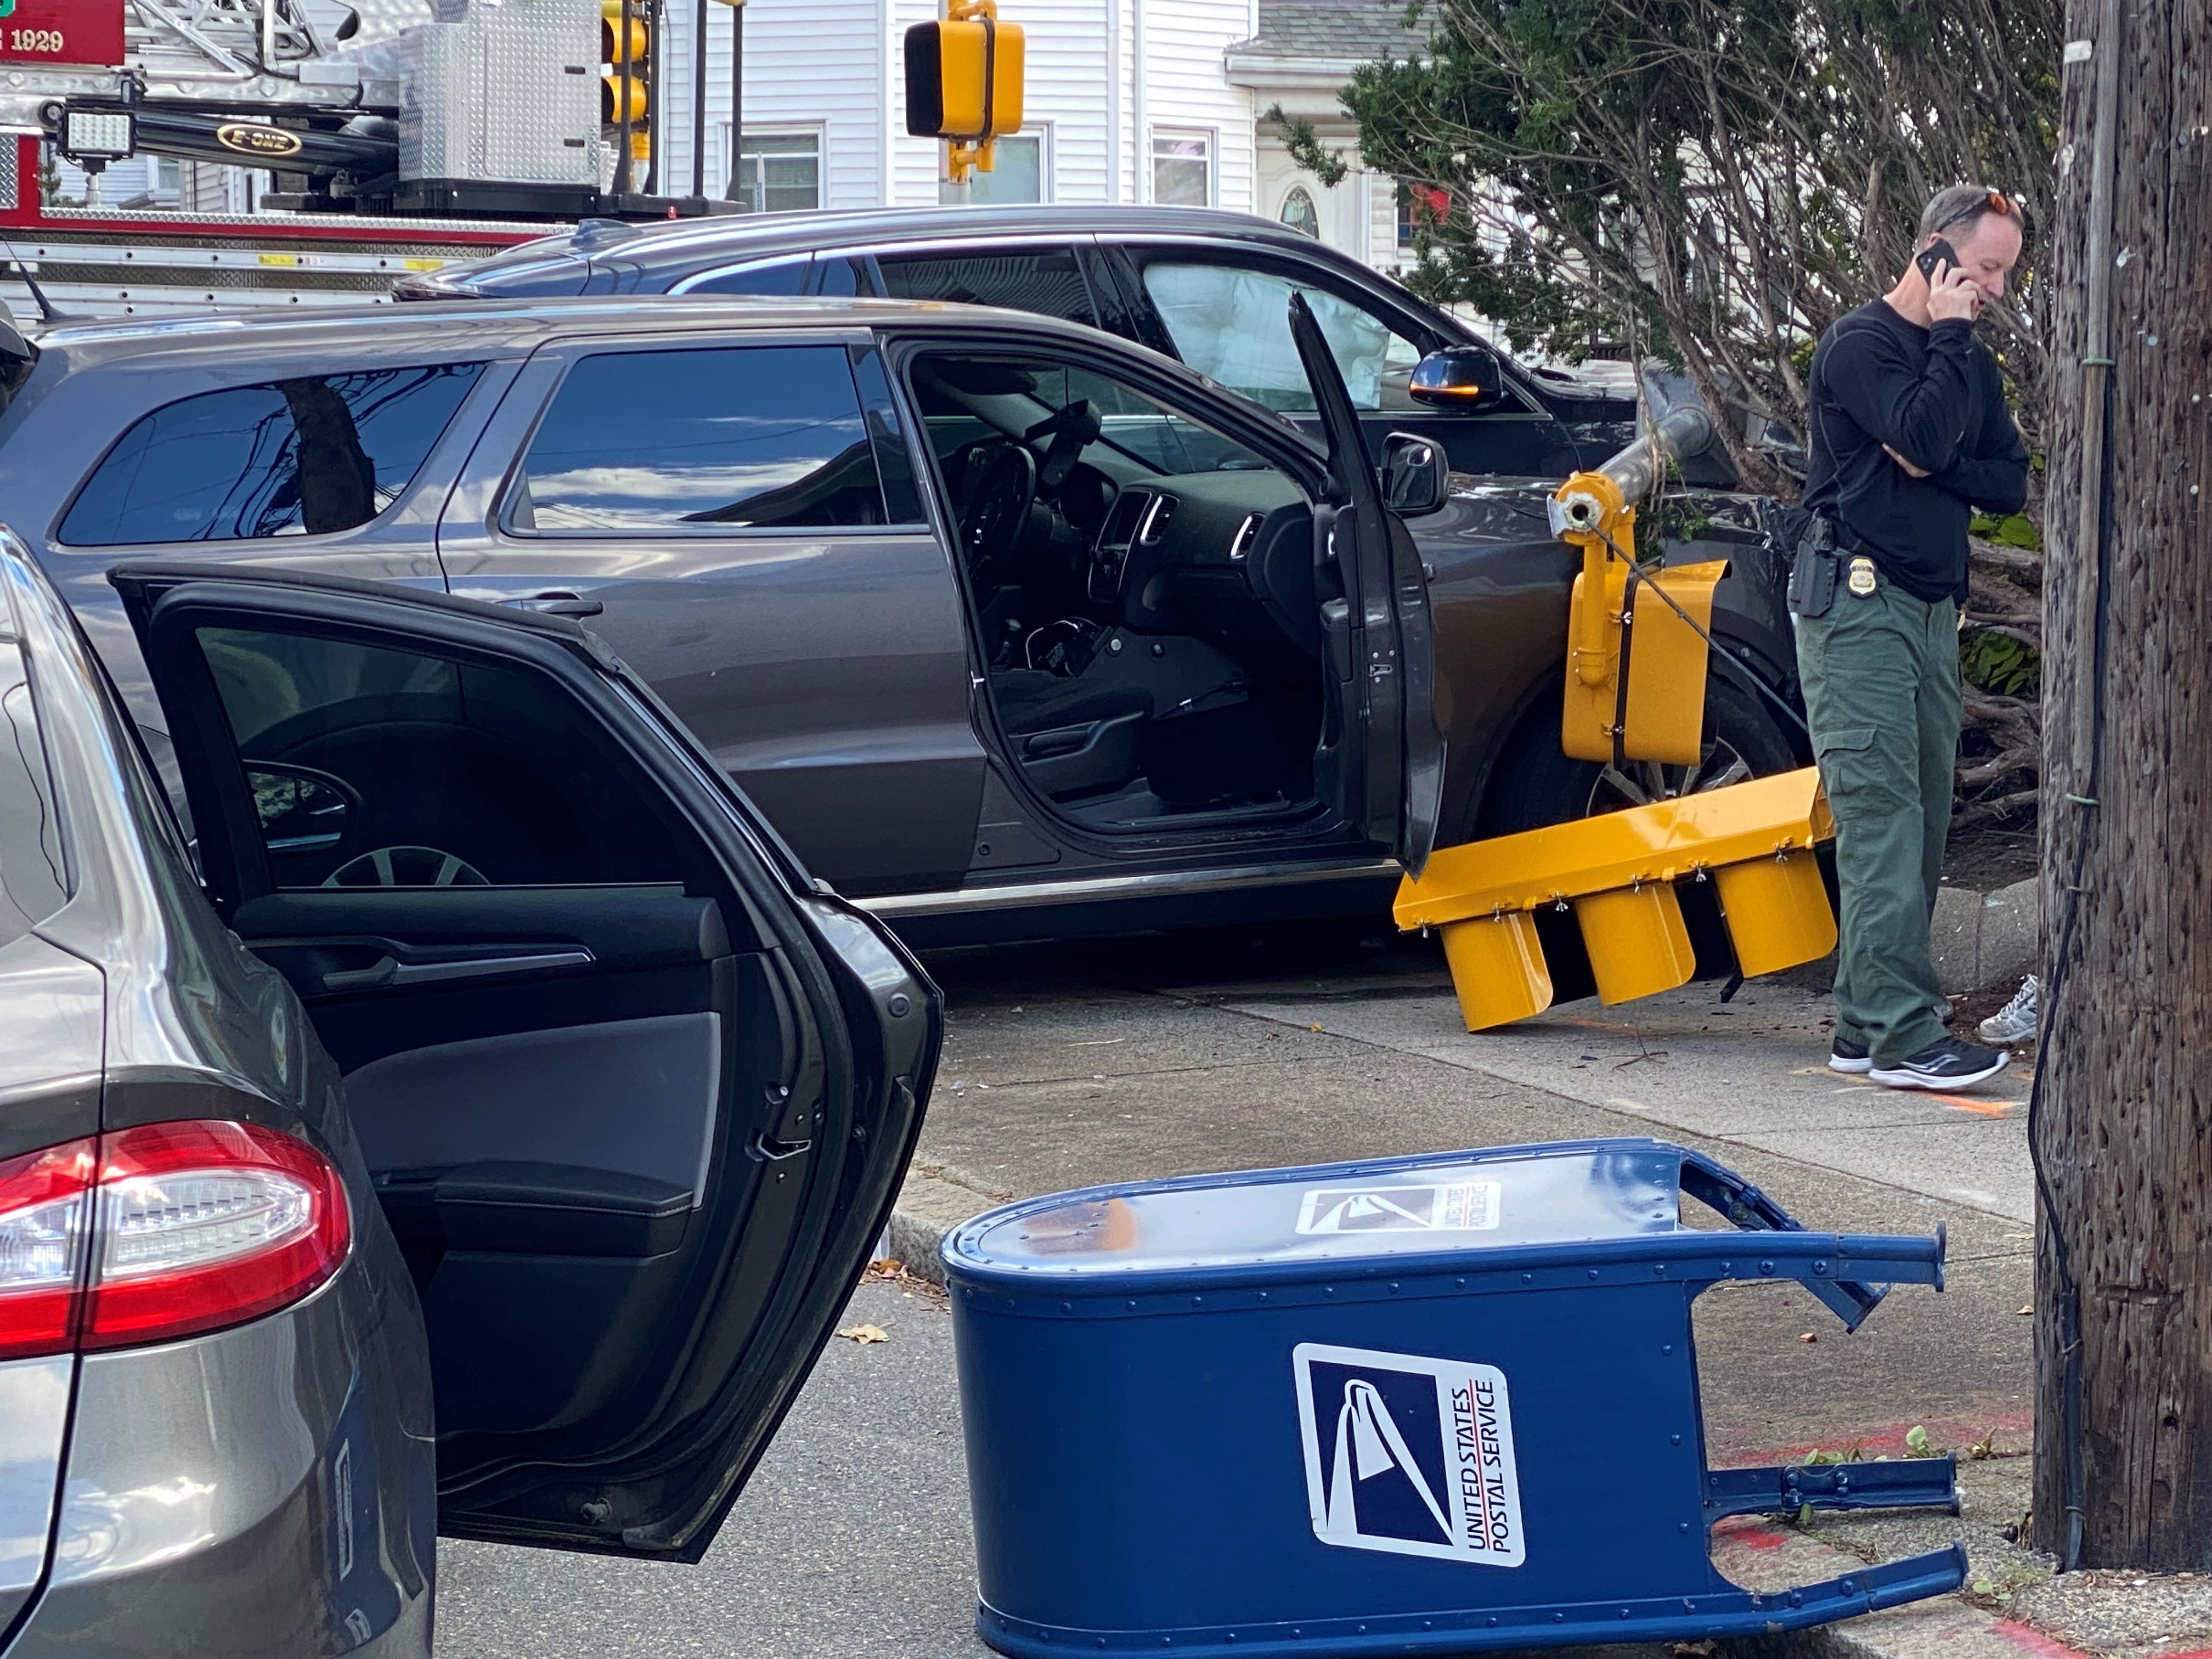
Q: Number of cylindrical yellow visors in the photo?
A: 5